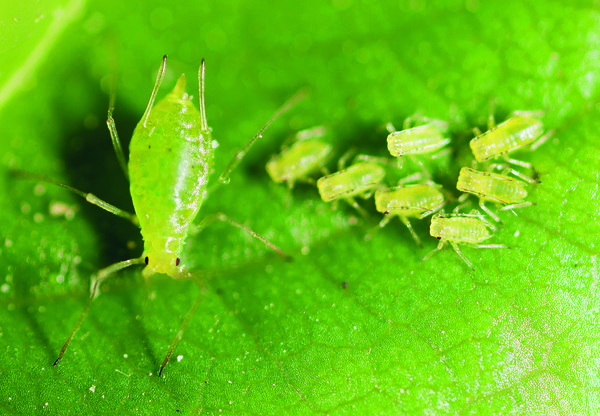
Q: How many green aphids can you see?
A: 8